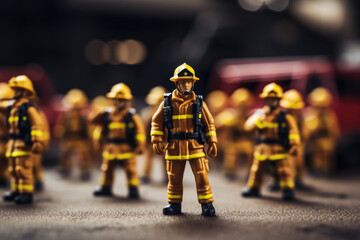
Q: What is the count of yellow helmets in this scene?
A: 12